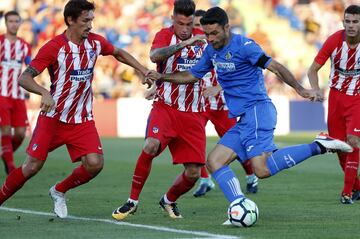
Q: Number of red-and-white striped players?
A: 5